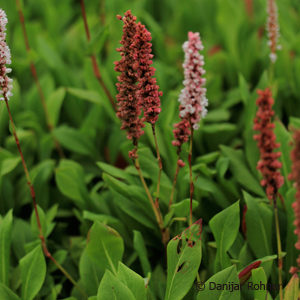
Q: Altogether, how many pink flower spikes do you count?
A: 3